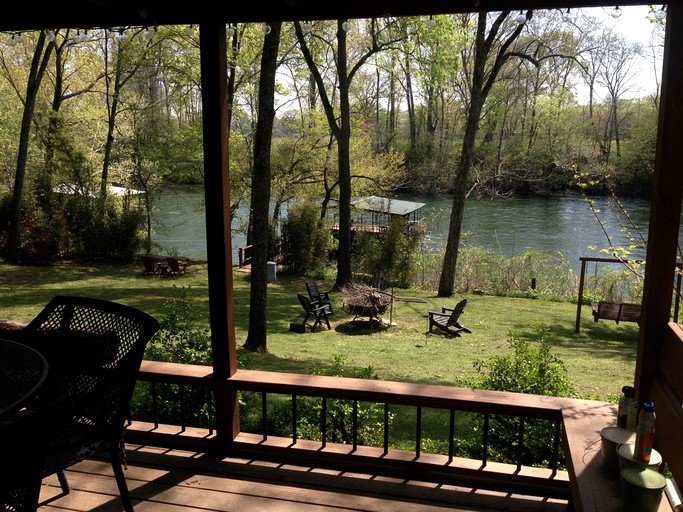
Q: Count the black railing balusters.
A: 14